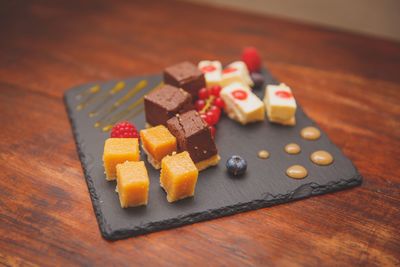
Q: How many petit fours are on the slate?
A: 11